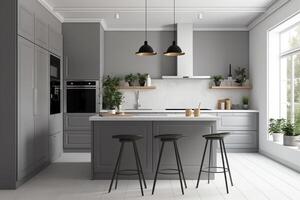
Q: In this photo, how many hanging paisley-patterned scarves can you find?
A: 0